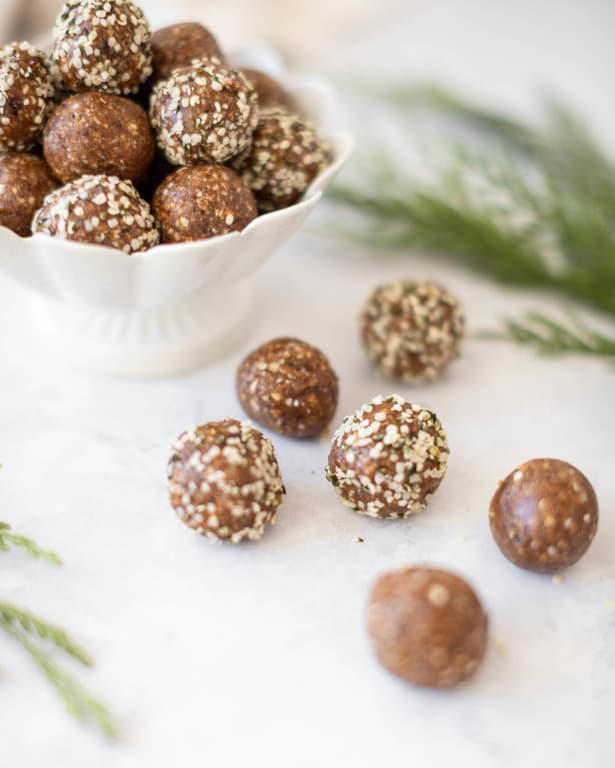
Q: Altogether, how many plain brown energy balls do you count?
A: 8